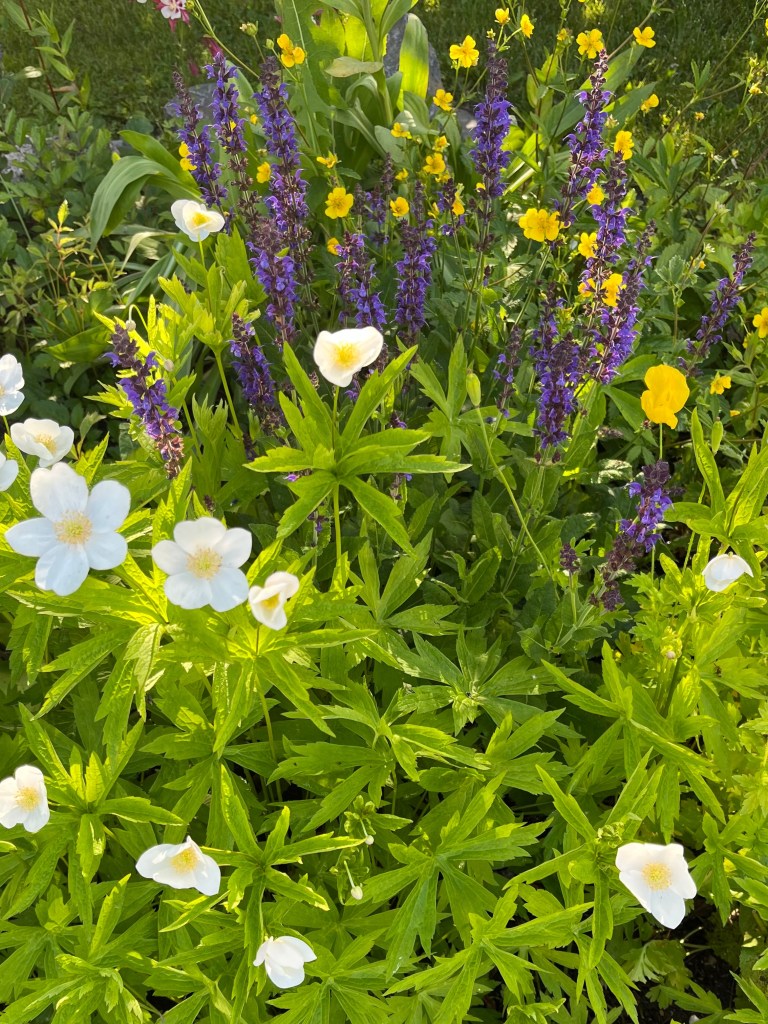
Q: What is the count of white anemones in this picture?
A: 13